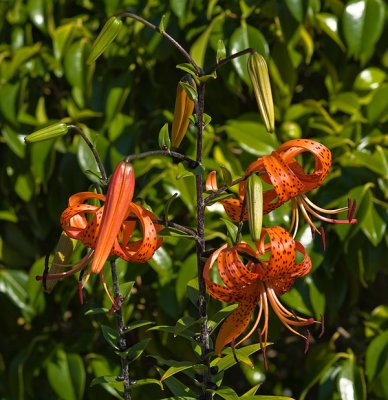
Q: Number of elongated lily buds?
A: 6